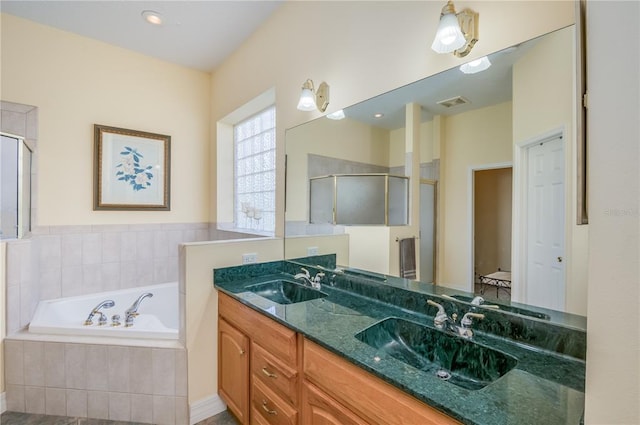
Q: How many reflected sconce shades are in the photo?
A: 2